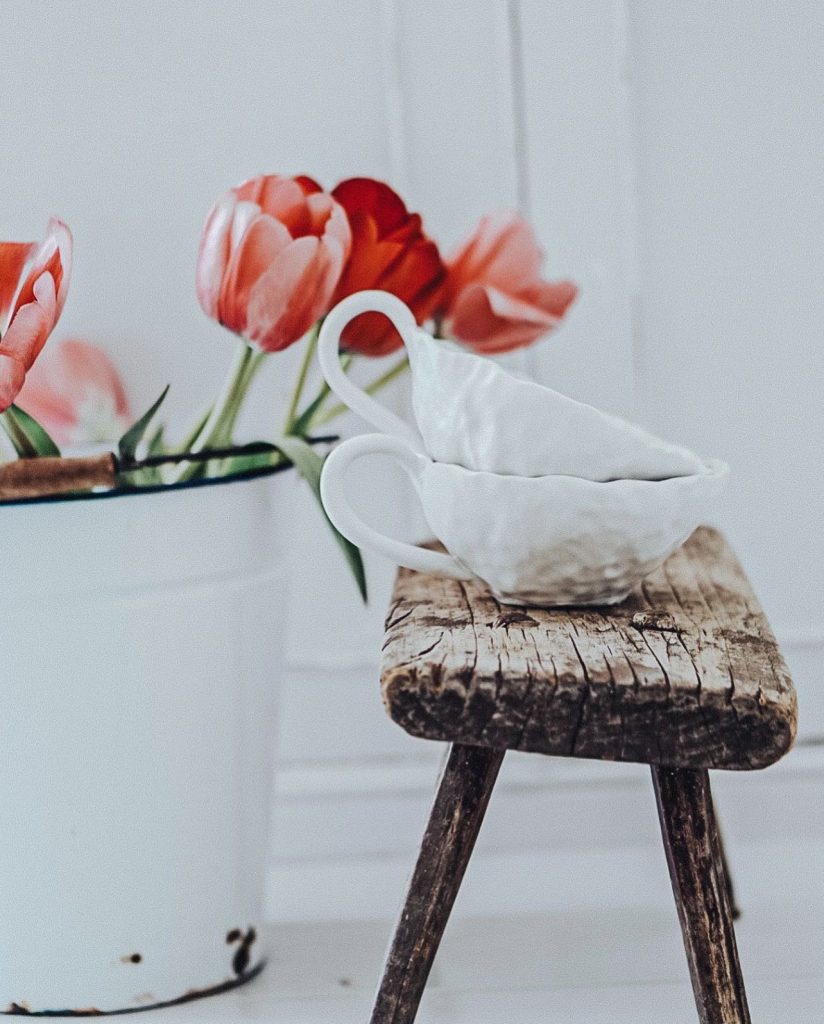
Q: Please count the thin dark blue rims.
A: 1